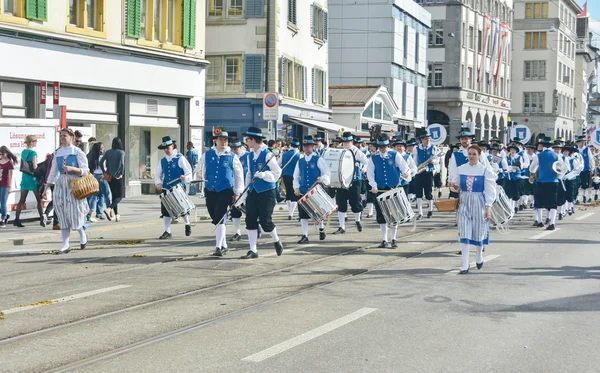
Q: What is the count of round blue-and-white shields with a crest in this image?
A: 3